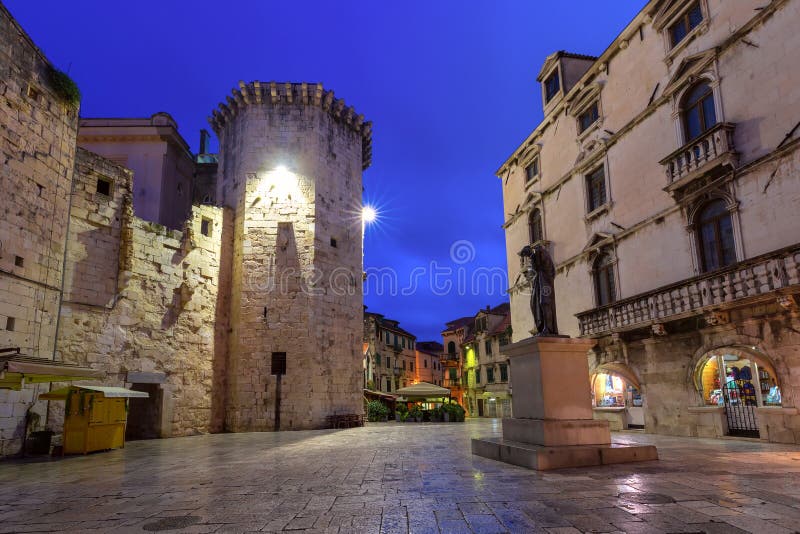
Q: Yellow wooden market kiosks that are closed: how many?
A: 1